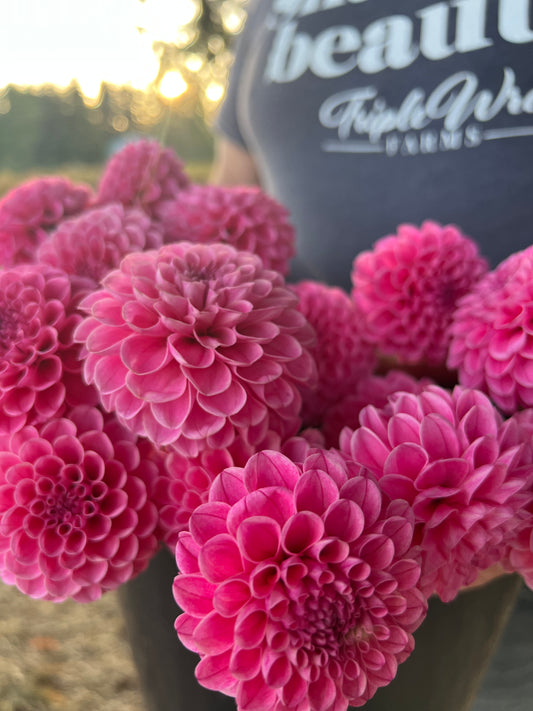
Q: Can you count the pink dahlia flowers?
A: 15